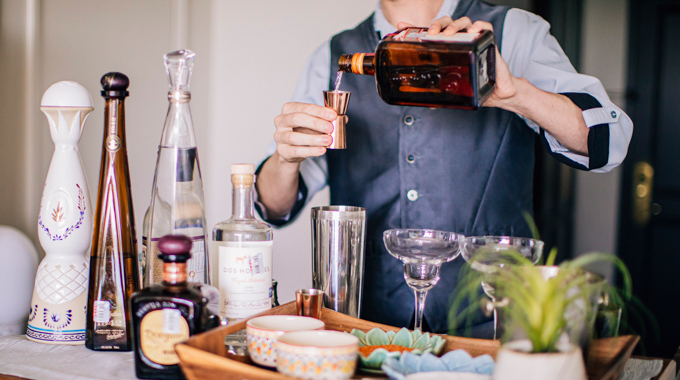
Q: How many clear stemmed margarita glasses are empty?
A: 2